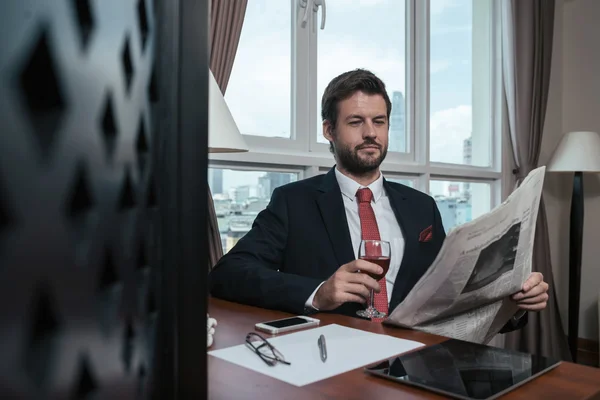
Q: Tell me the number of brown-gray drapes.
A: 2